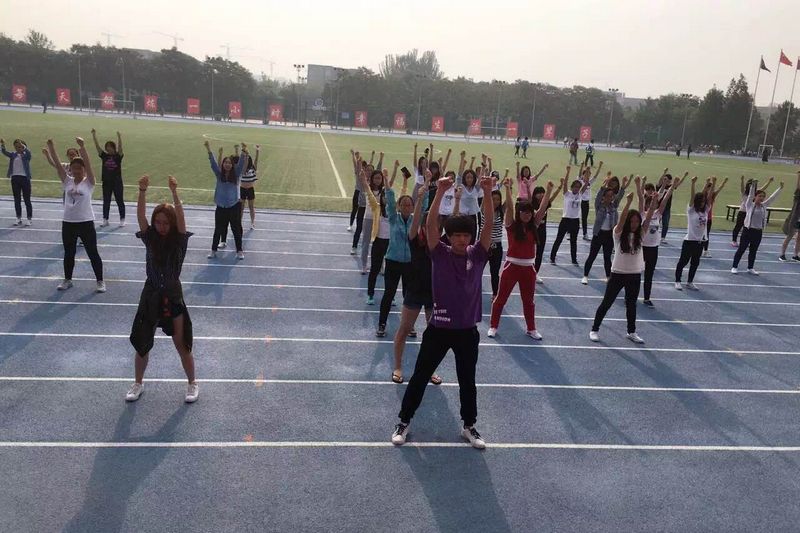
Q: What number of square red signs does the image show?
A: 14